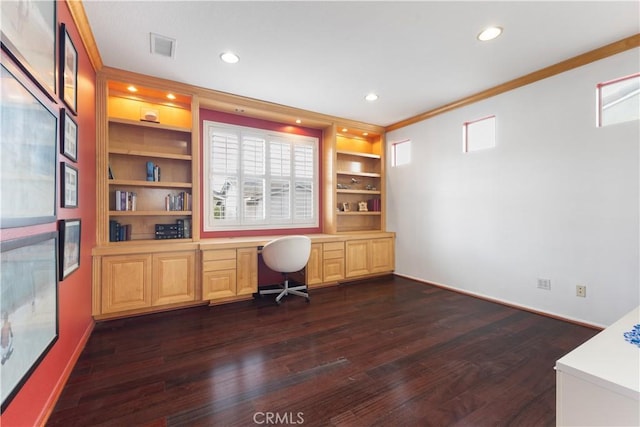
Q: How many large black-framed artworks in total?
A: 3